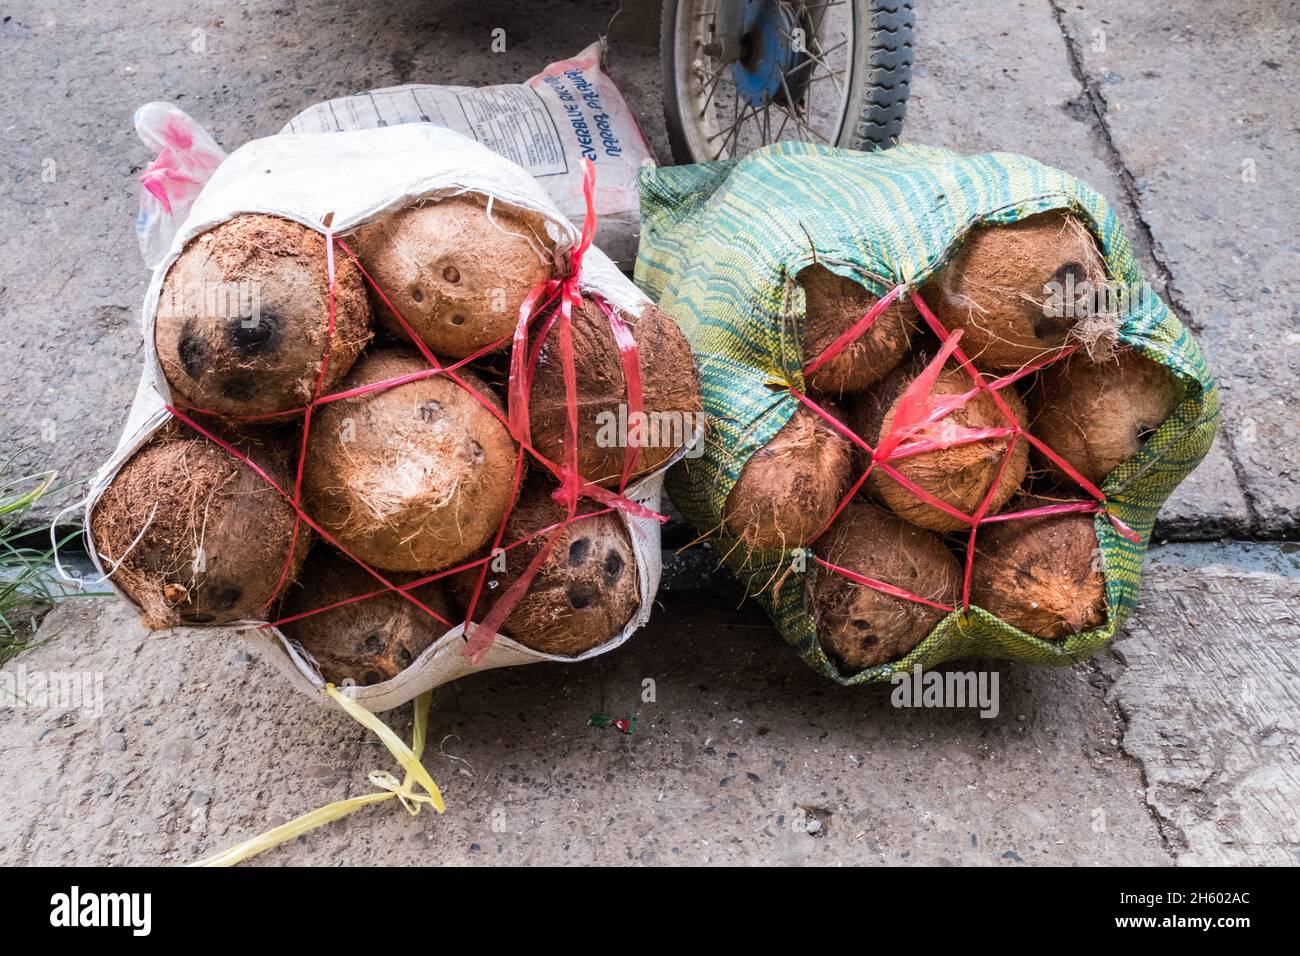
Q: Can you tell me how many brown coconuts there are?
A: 14